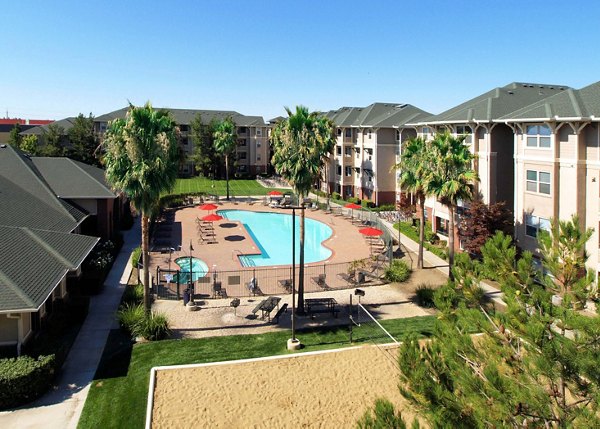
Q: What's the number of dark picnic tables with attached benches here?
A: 2